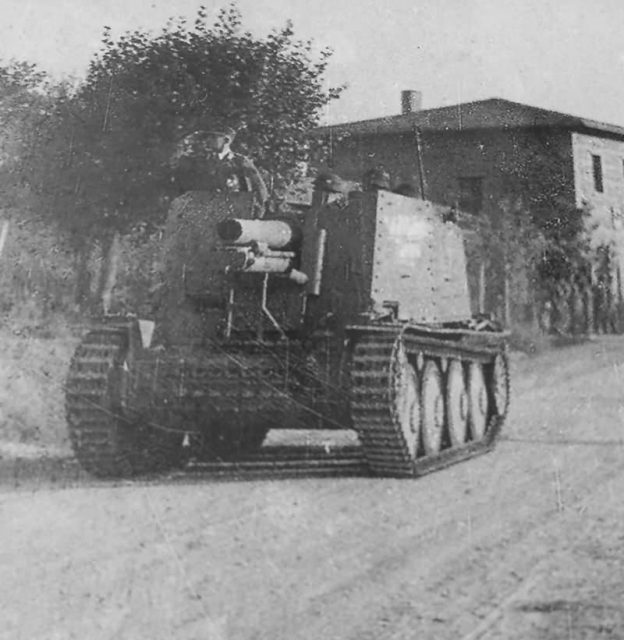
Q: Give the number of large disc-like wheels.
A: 4